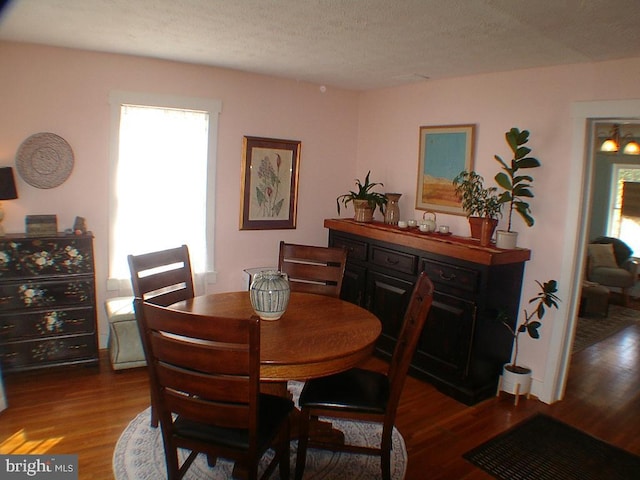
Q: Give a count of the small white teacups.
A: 4